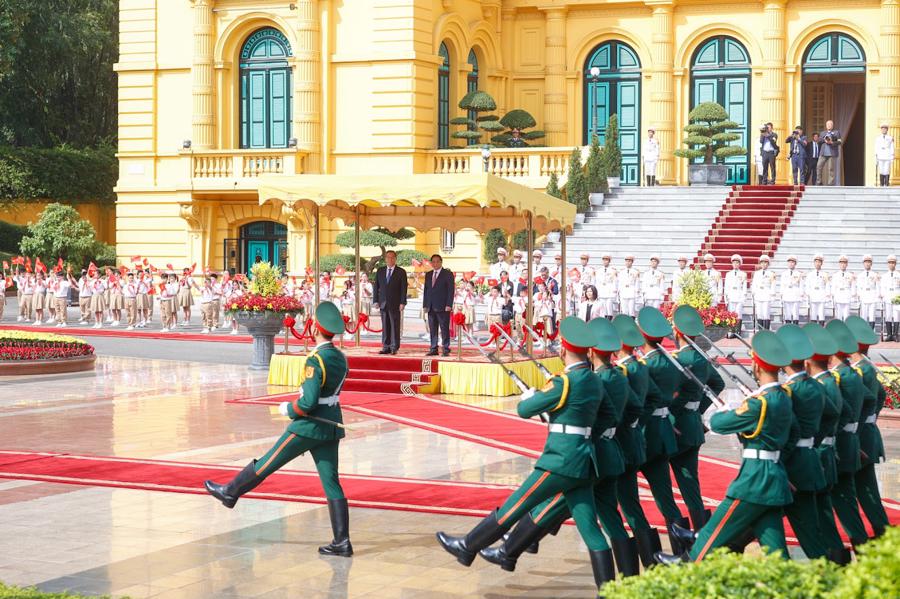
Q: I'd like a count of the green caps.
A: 11